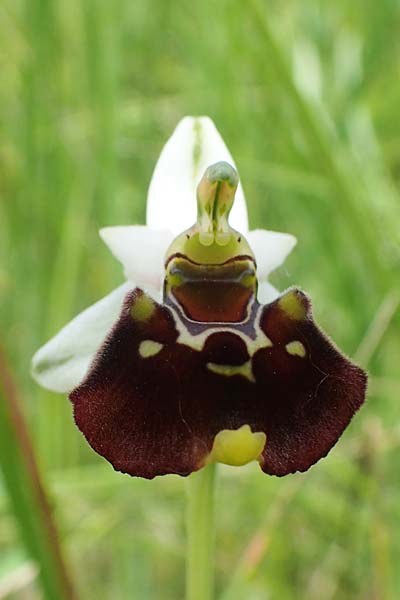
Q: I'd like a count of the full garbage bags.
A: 0